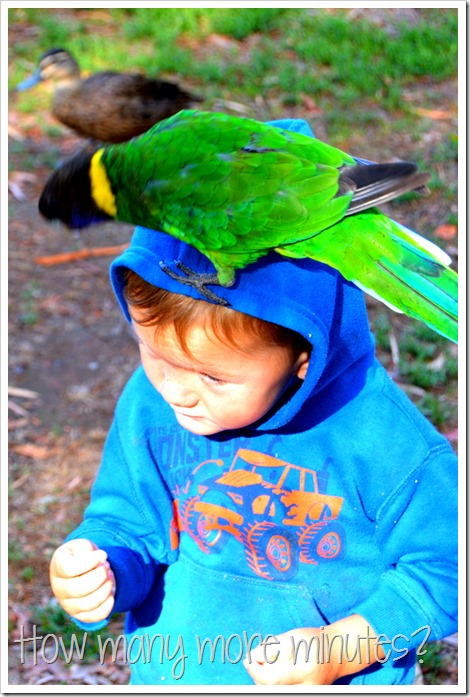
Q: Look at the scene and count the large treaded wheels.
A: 3